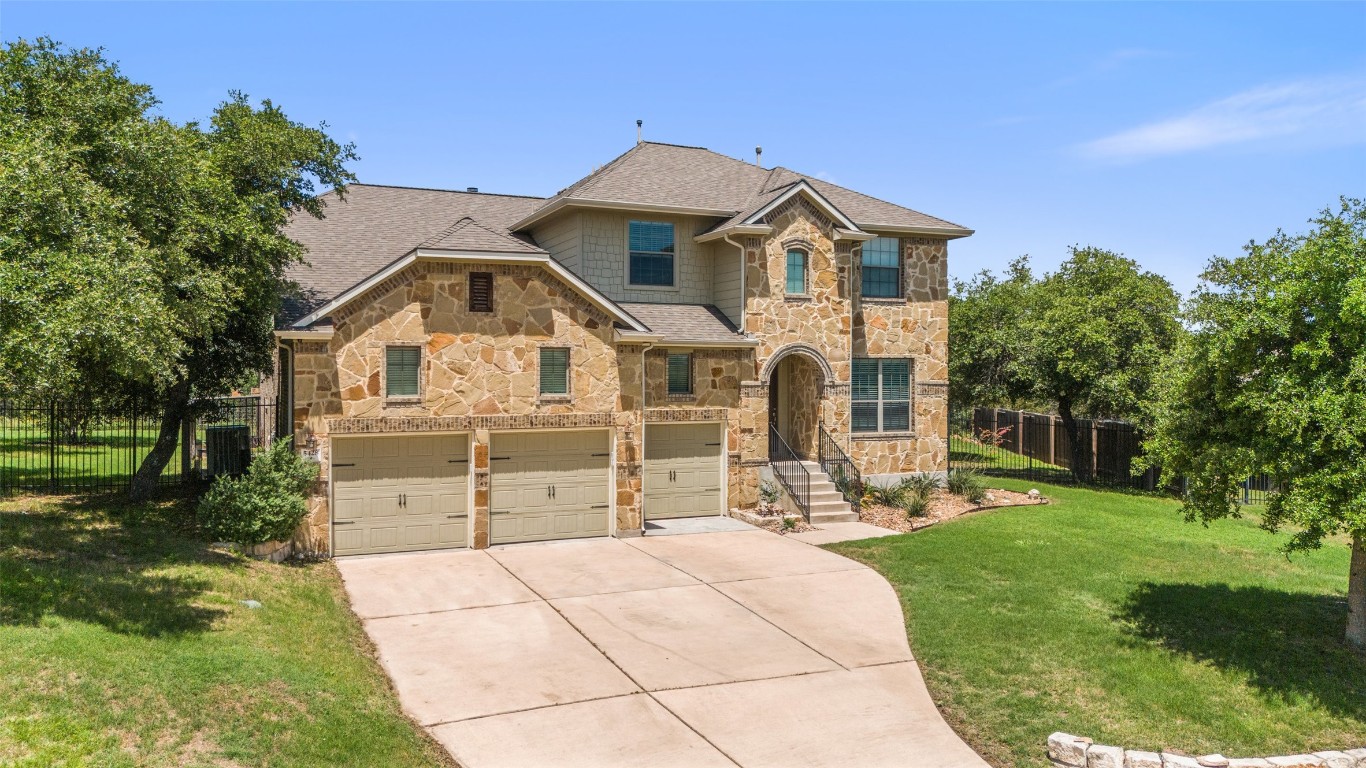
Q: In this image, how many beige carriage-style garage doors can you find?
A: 3